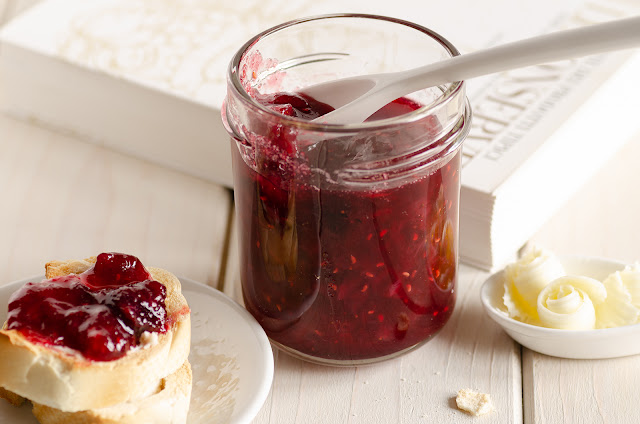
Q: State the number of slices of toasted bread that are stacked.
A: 2